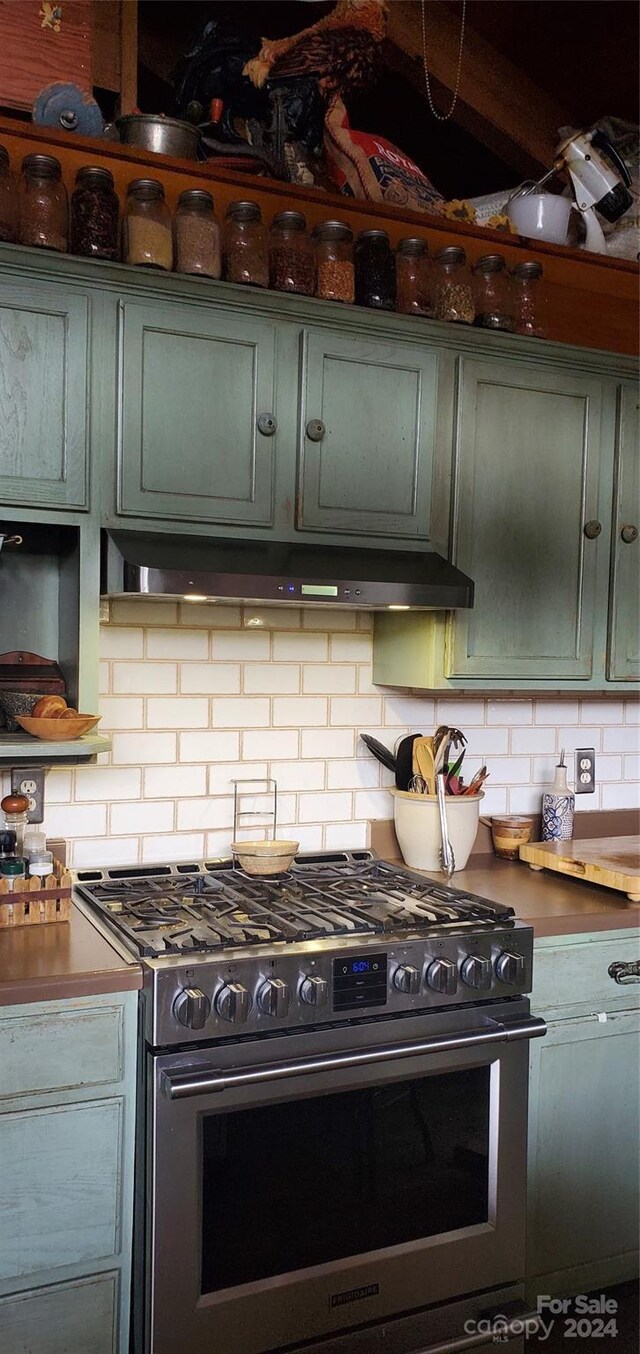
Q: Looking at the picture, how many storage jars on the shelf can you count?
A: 13